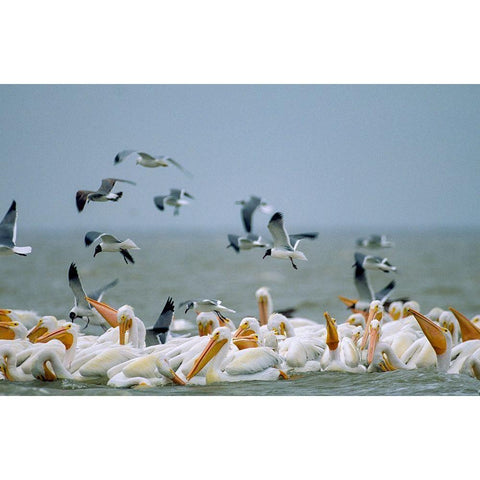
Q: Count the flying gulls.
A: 14